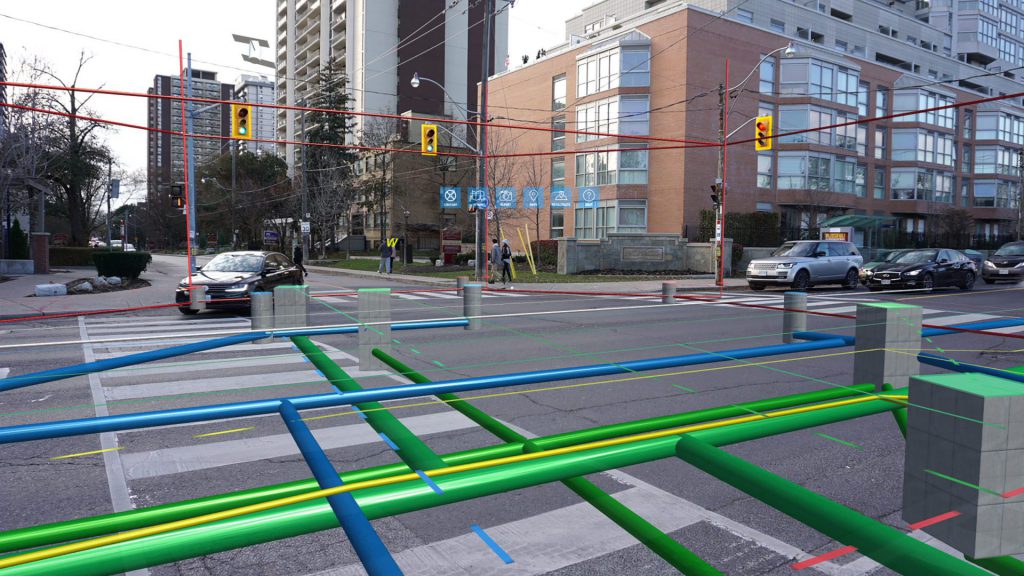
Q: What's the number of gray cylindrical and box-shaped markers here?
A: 10